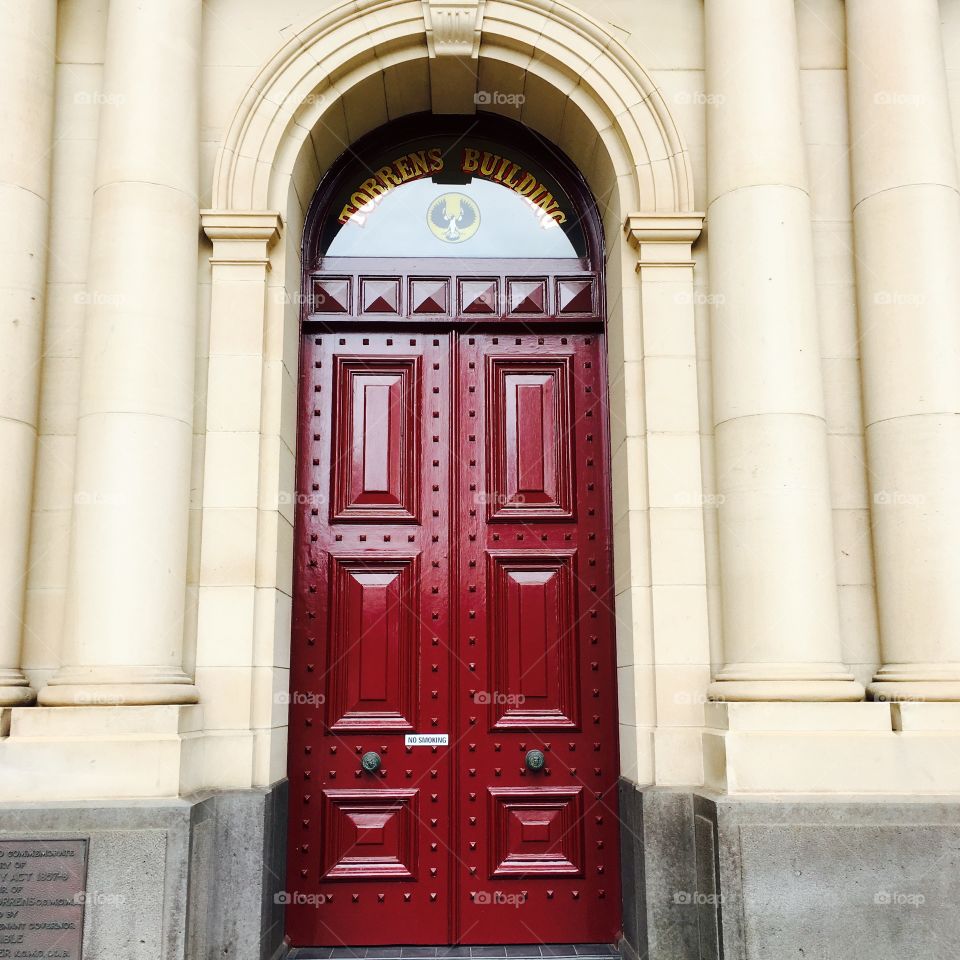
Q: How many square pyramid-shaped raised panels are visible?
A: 6